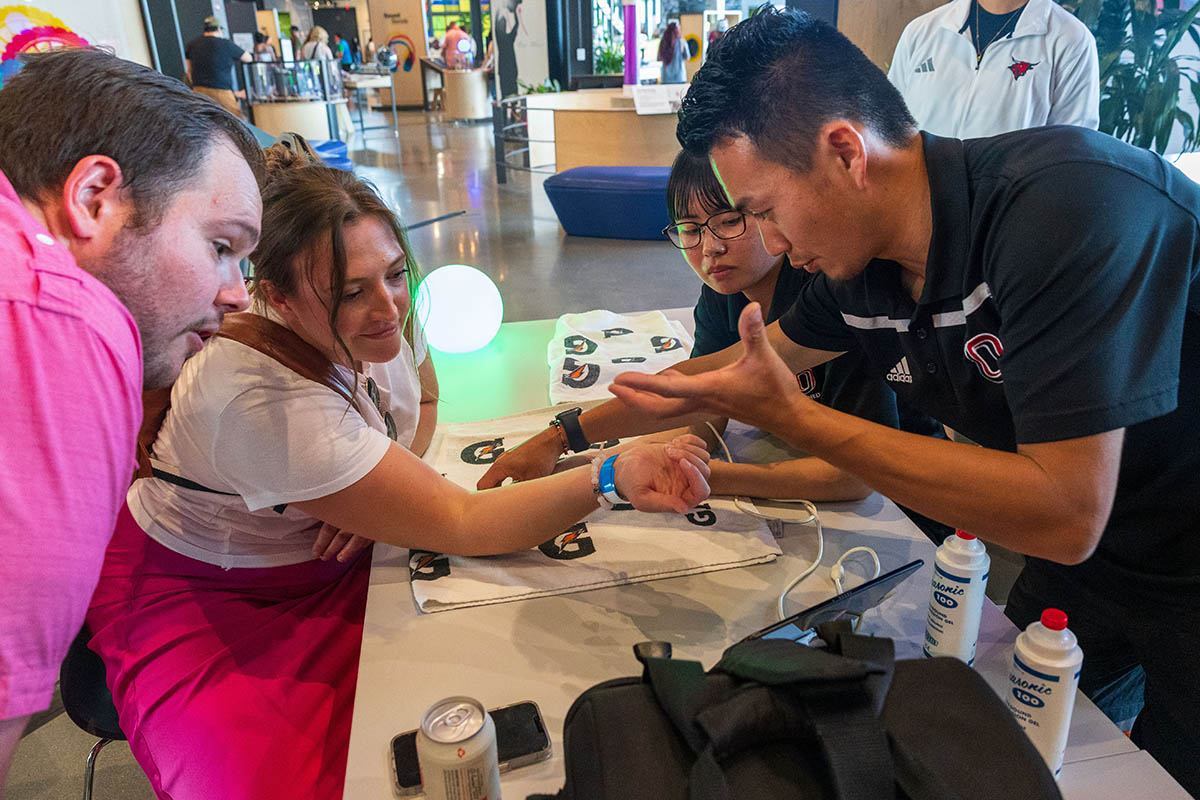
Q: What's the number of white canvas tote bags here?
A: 0